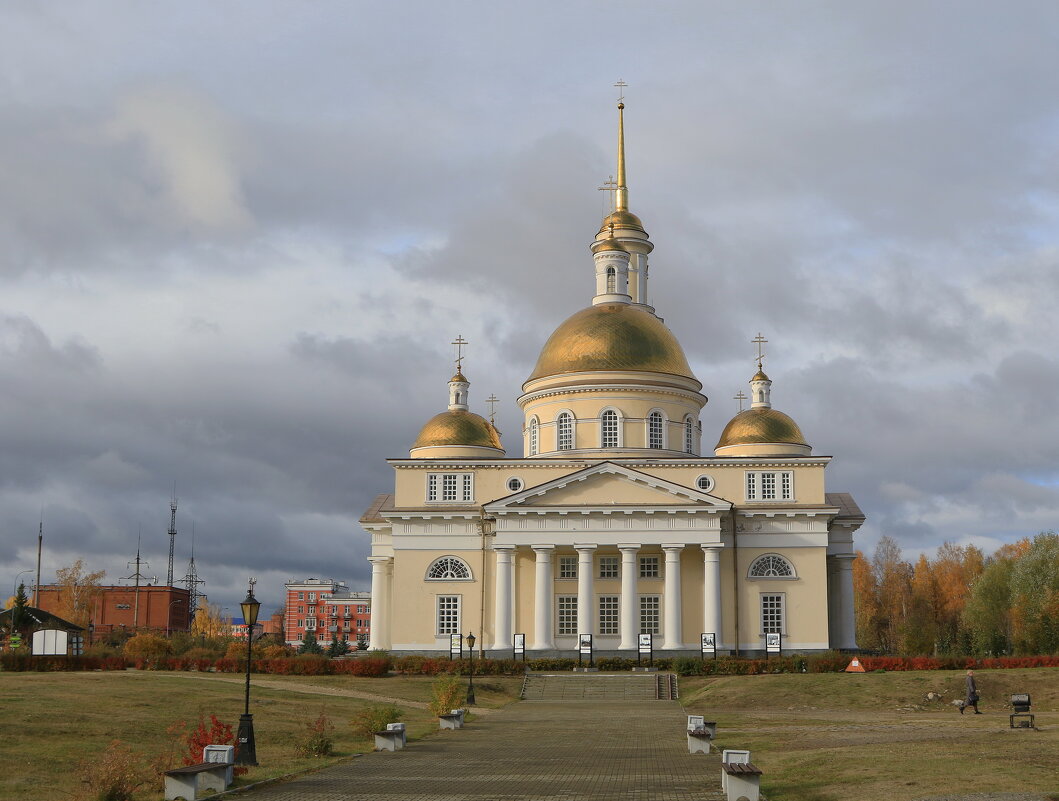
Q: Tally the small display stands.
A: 6